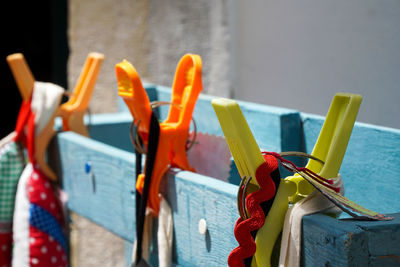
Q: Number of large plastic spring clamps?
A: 3